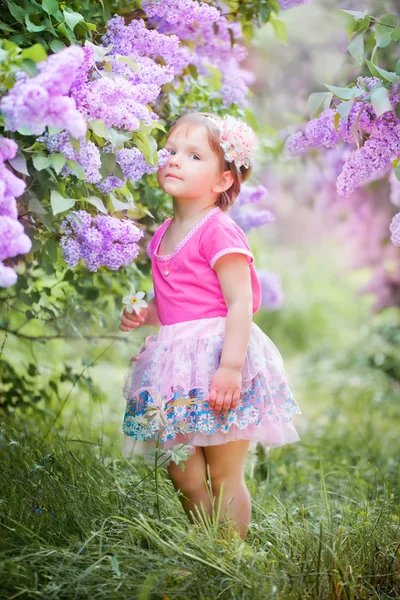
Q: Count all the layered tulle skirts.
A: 1